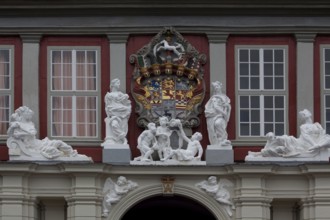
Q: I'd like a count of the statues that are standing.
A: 2